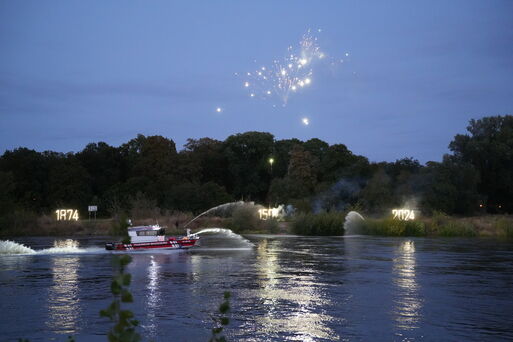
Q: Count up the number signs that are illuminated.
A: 3